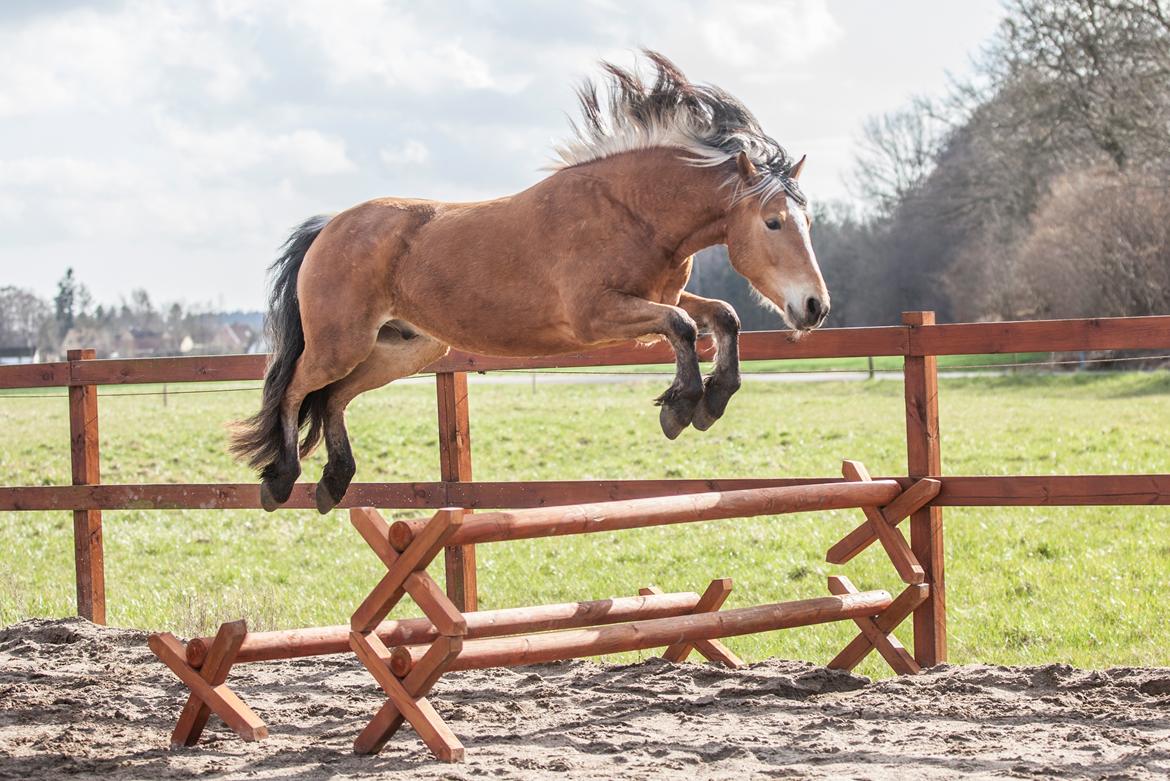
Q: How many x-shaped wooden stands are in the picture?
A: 6